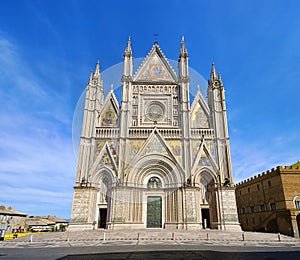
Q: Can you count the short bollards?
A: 8